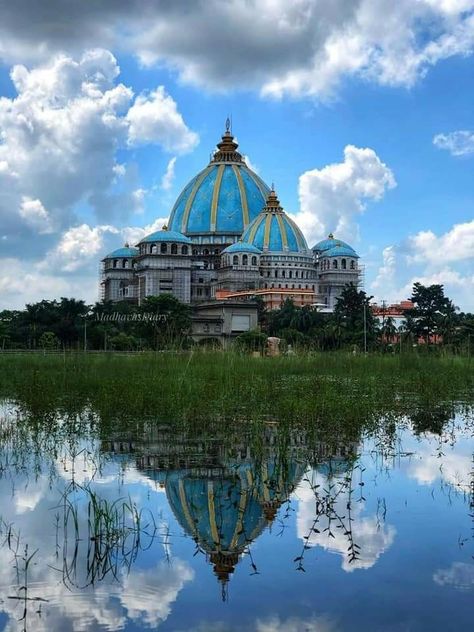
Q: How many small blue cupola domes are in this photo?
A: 5